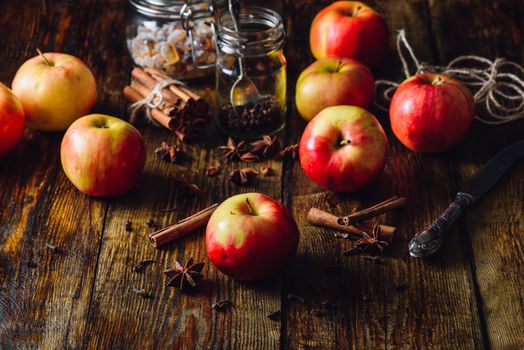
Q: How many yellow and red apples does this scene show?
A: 8